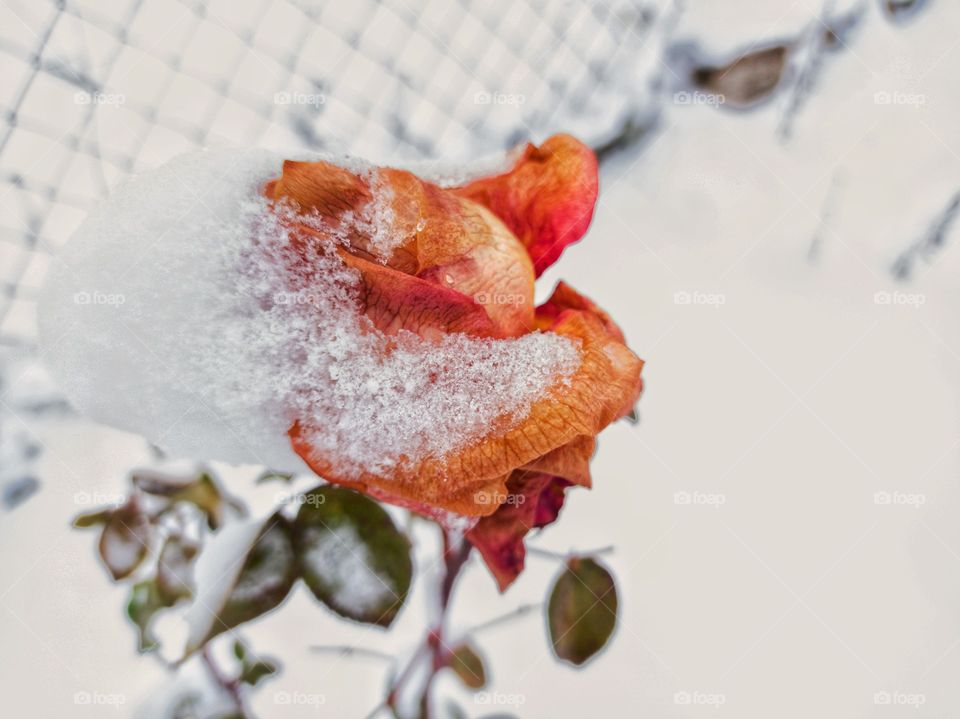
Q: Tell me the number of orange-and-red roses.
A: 1